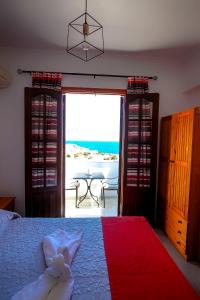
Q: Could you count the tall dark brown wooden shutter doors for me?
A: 2